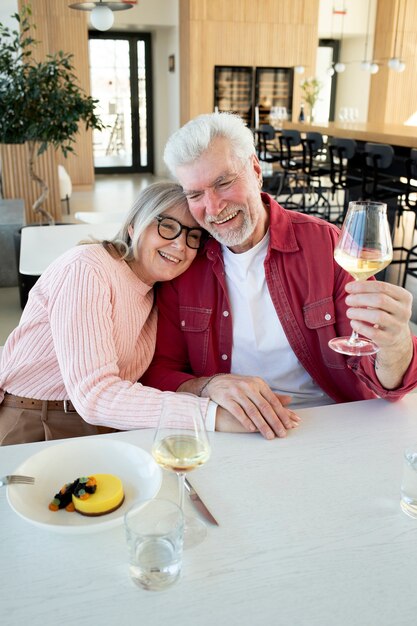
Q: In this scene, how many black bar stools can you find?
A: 6